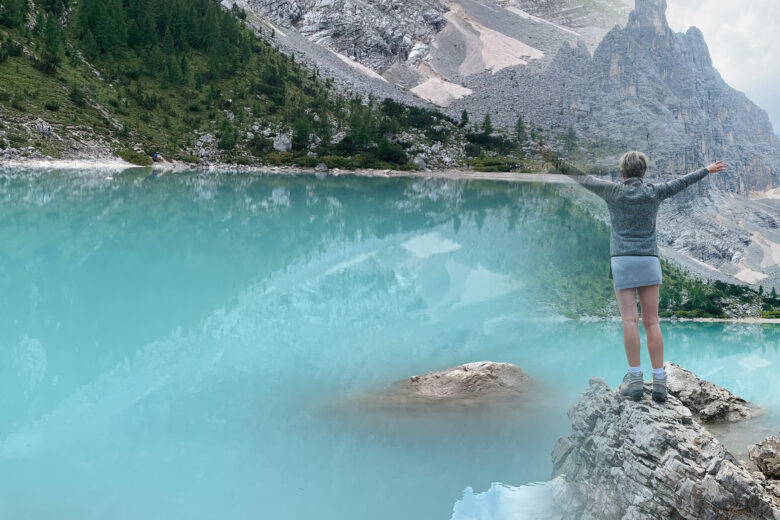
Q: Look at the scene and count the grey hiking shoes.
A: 2